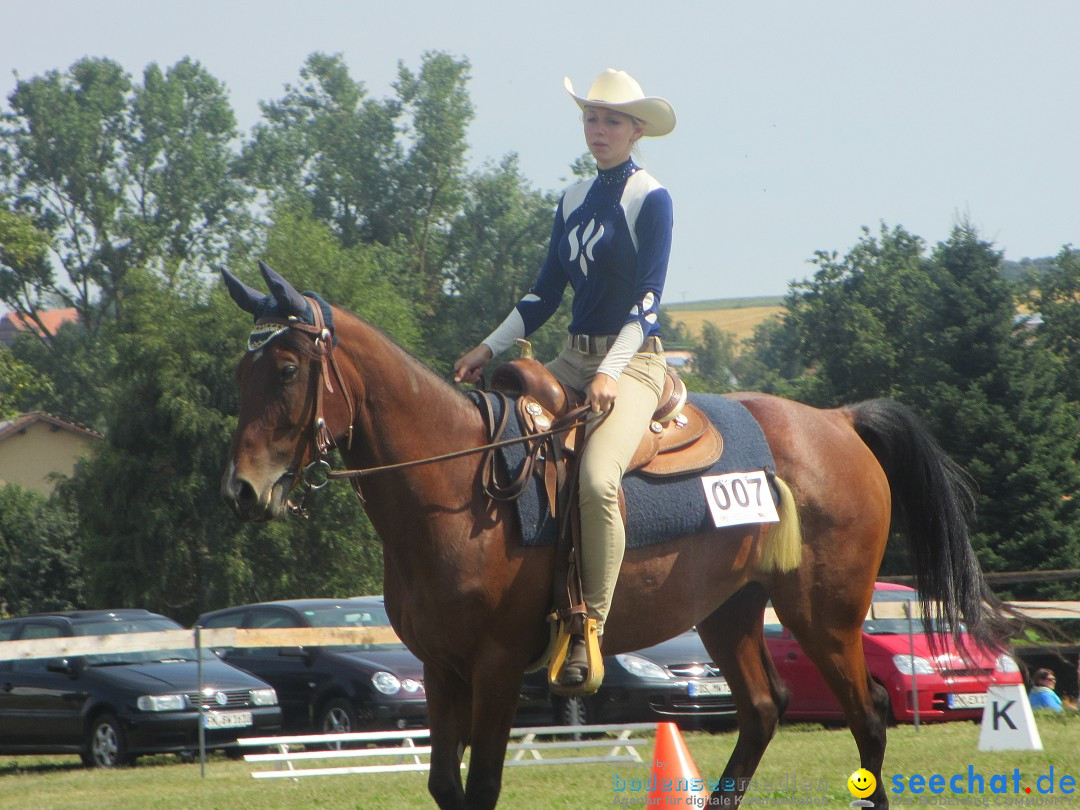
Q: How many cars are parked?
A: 4